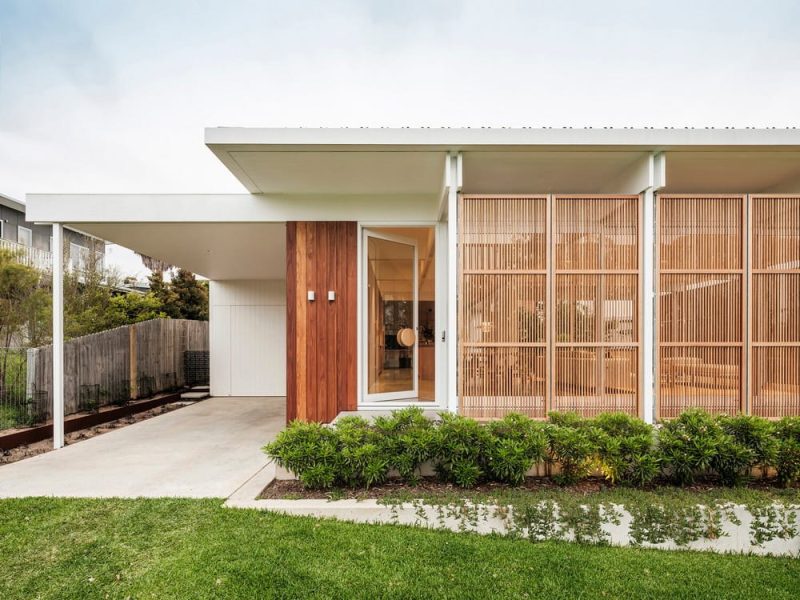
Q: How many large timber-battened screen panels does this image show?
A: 4